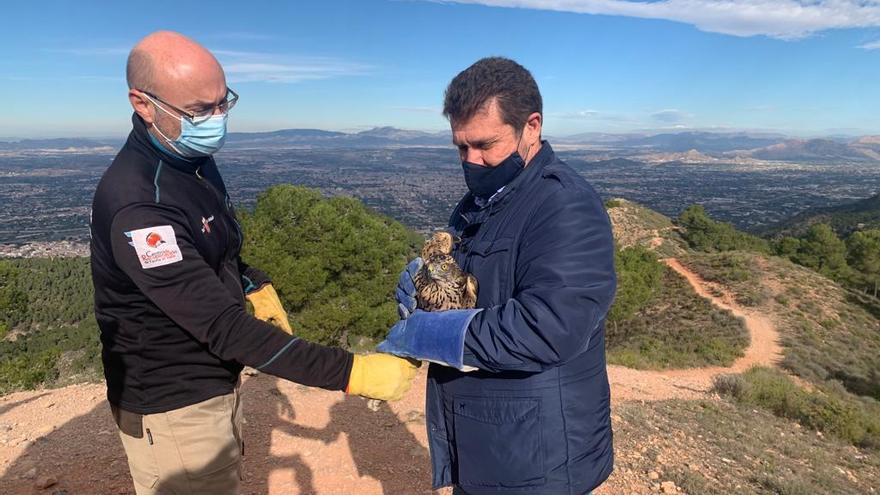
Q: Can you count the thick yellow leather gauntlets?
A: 2